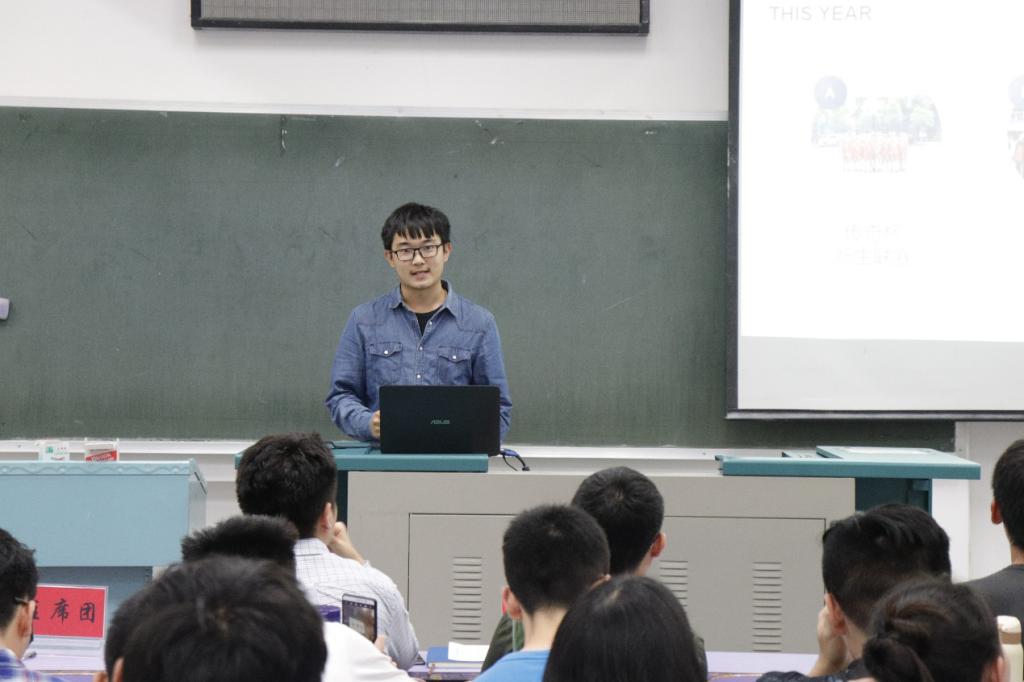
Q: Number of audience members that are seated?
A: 11